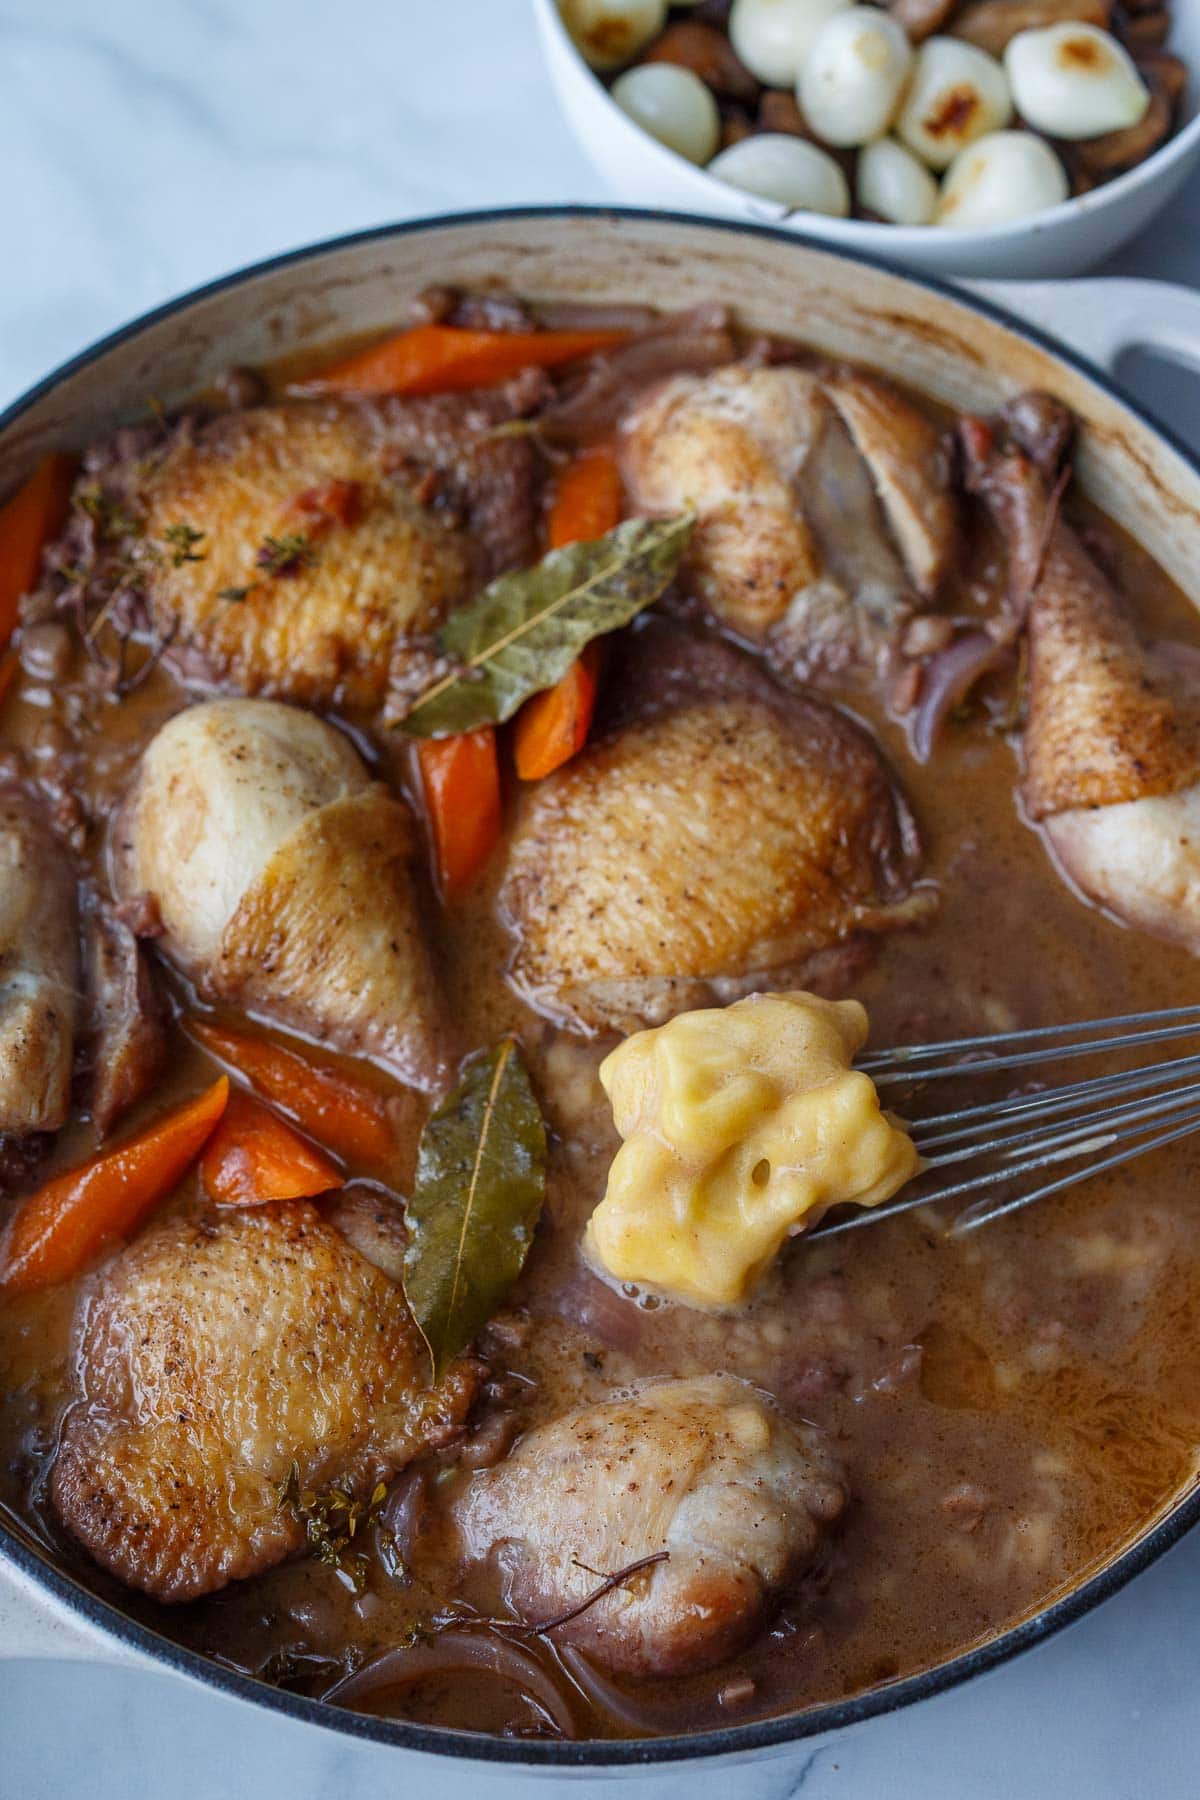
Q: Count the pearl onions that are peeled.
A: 9